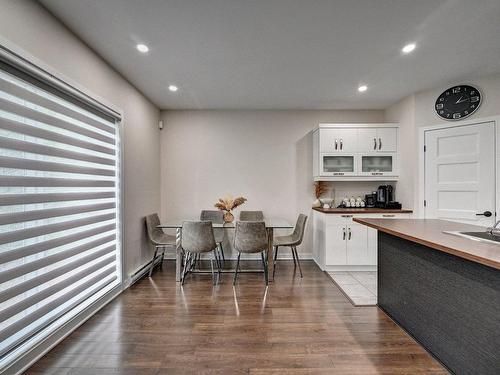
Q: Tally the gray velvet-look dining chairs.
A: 6